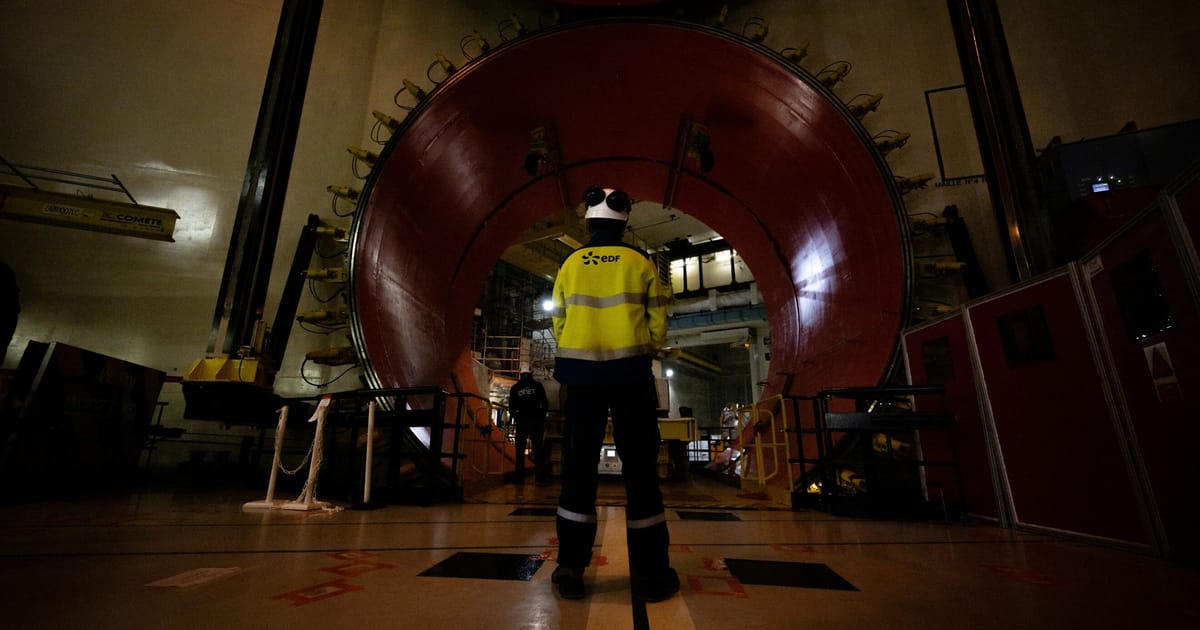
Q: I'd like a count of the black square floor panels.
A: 4